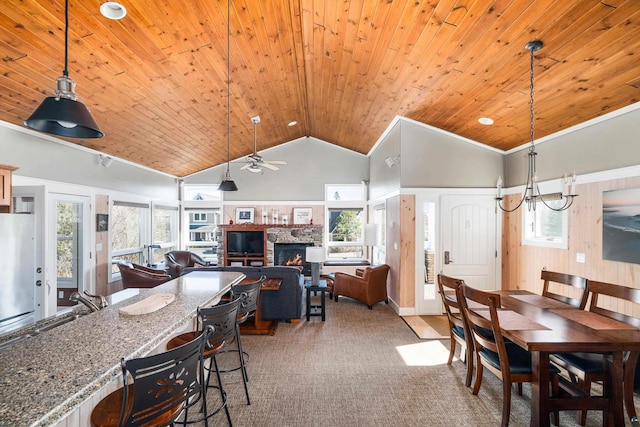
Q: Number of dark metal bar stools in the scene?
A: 3